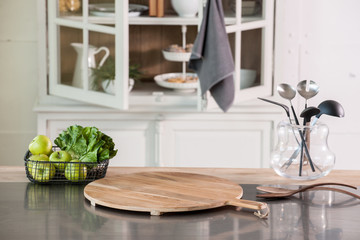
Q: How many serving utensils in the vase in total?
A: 5